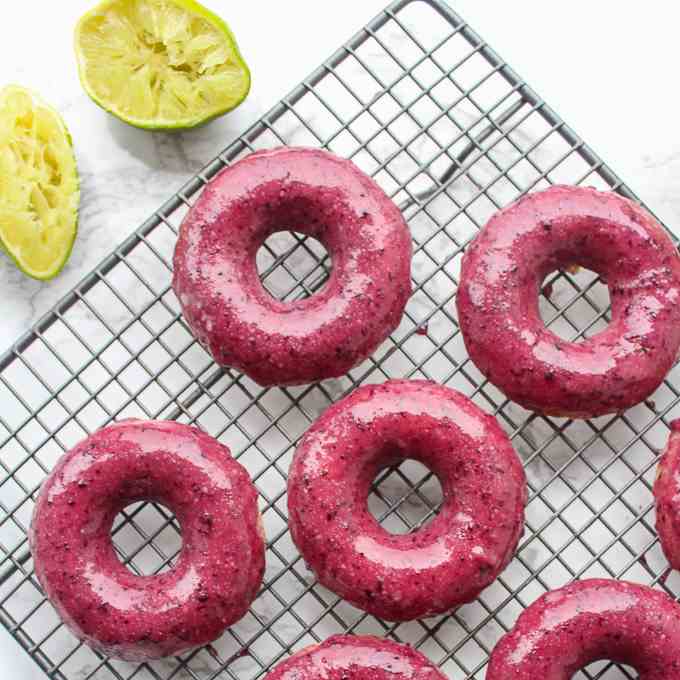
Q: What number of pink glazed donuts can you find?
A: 7